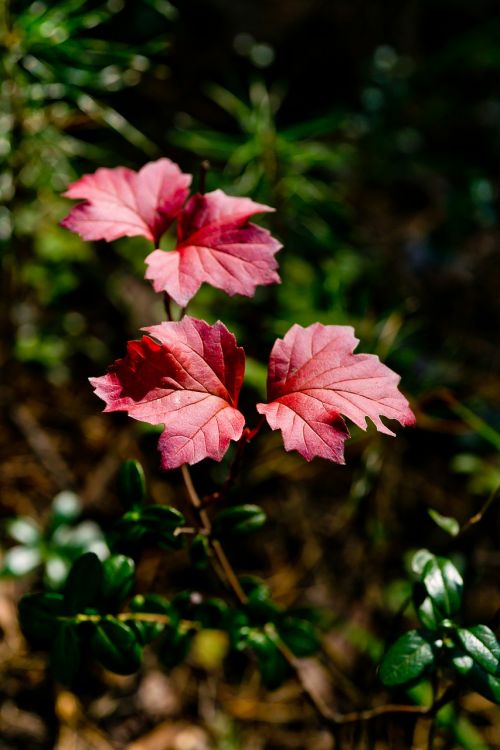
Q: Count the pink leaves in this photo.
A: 4